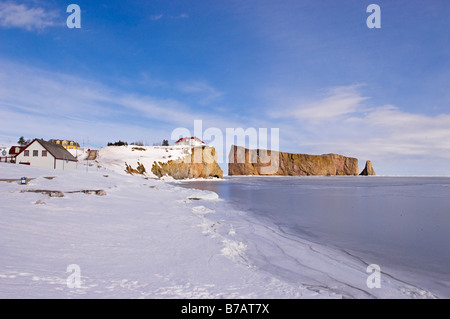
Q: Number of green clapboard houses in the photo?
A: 0